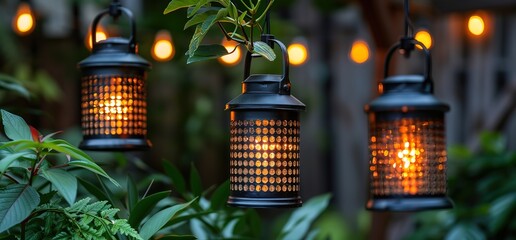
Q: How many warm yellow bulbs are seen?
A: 8